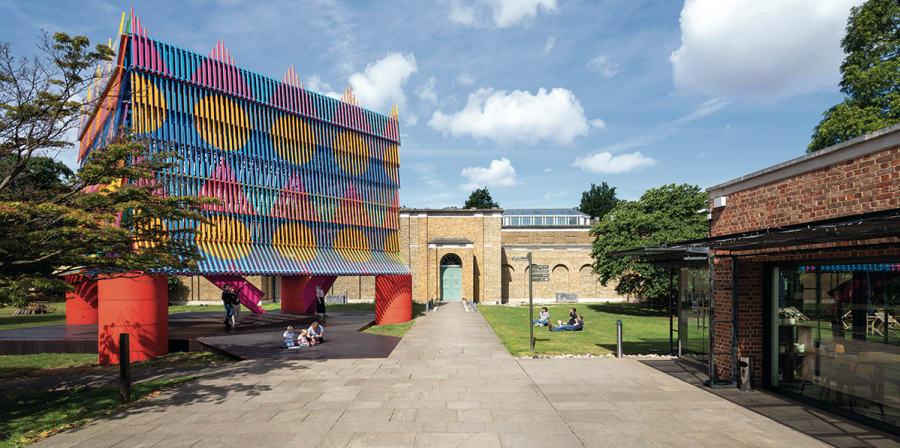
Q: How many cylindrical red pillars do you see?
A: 4